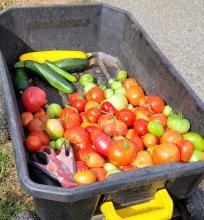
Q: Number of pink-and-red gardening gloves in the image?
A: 1